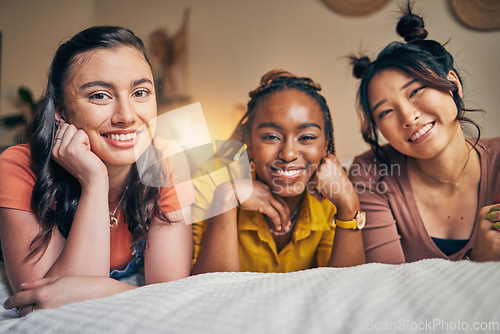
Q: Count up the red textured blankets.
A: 0